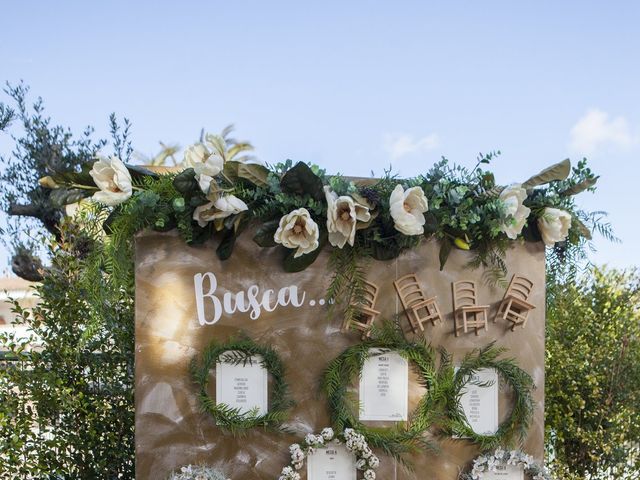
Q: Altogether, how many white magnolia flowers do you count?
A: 8